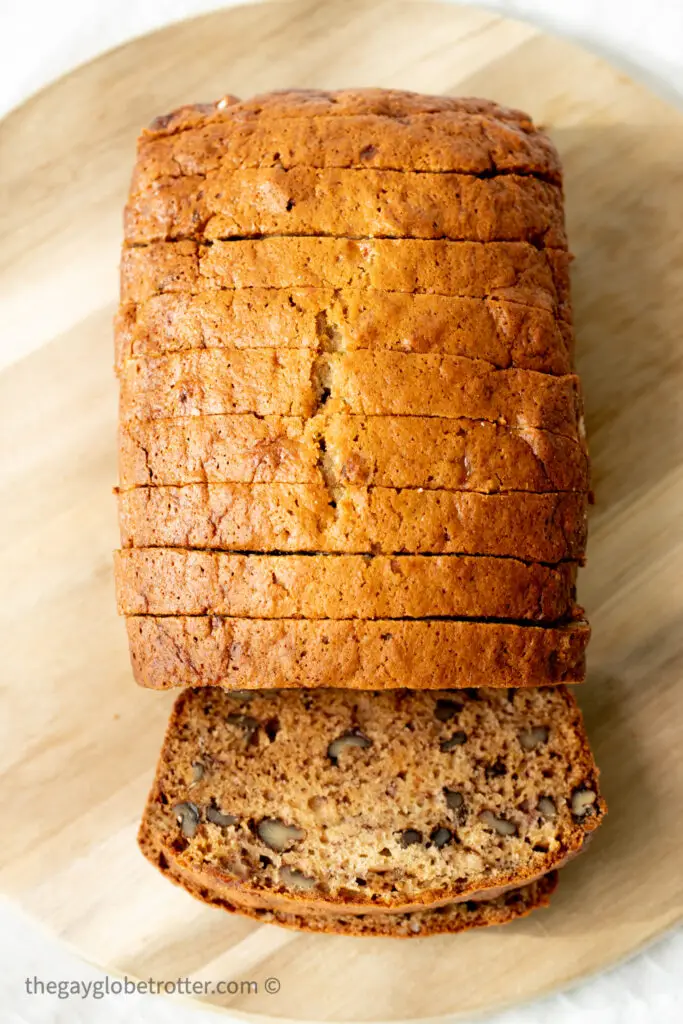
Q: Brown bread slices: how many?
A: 12